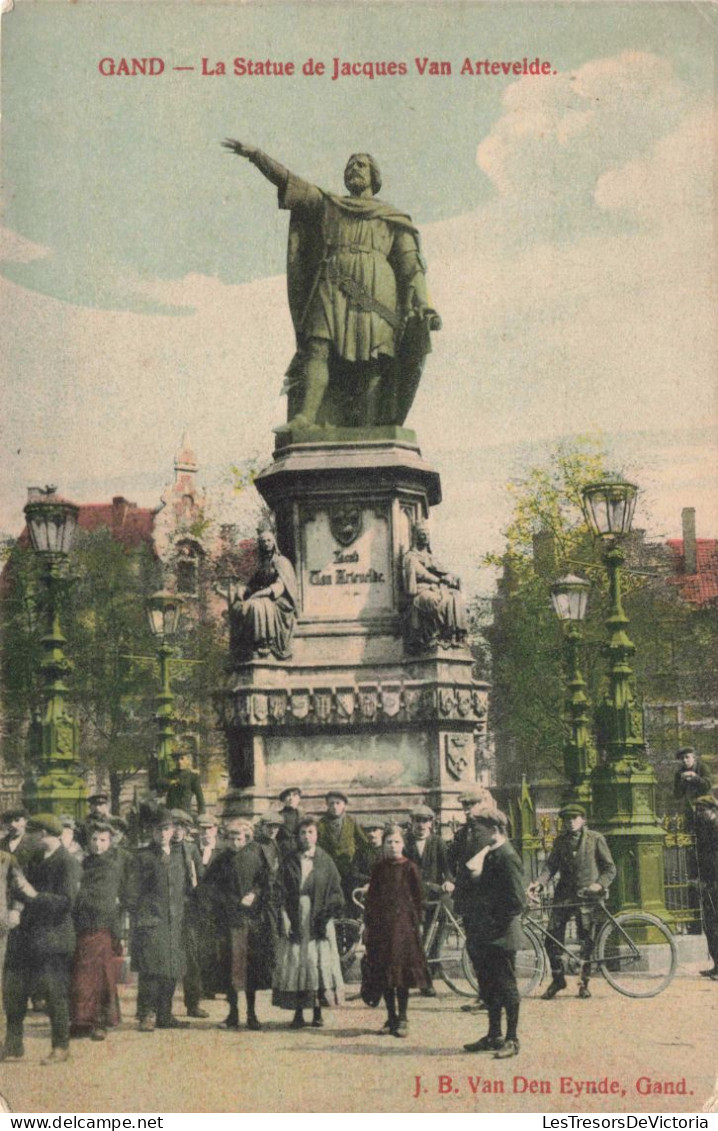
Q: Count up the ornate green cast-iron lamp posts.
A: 4